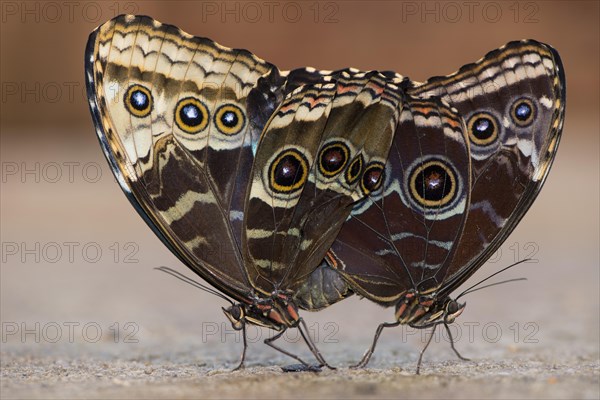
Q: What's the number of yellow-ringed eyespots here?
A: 10